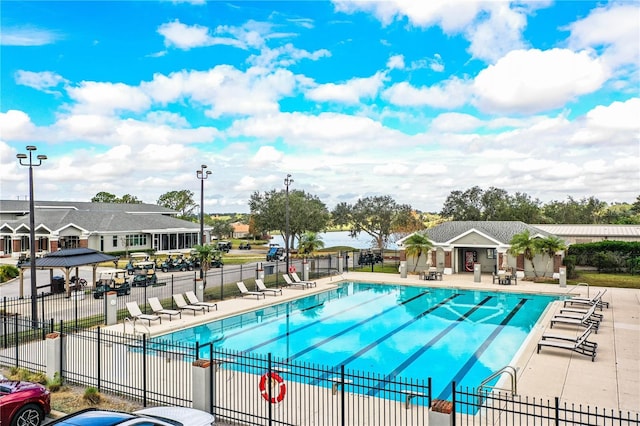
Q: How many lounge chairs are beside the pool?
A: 15